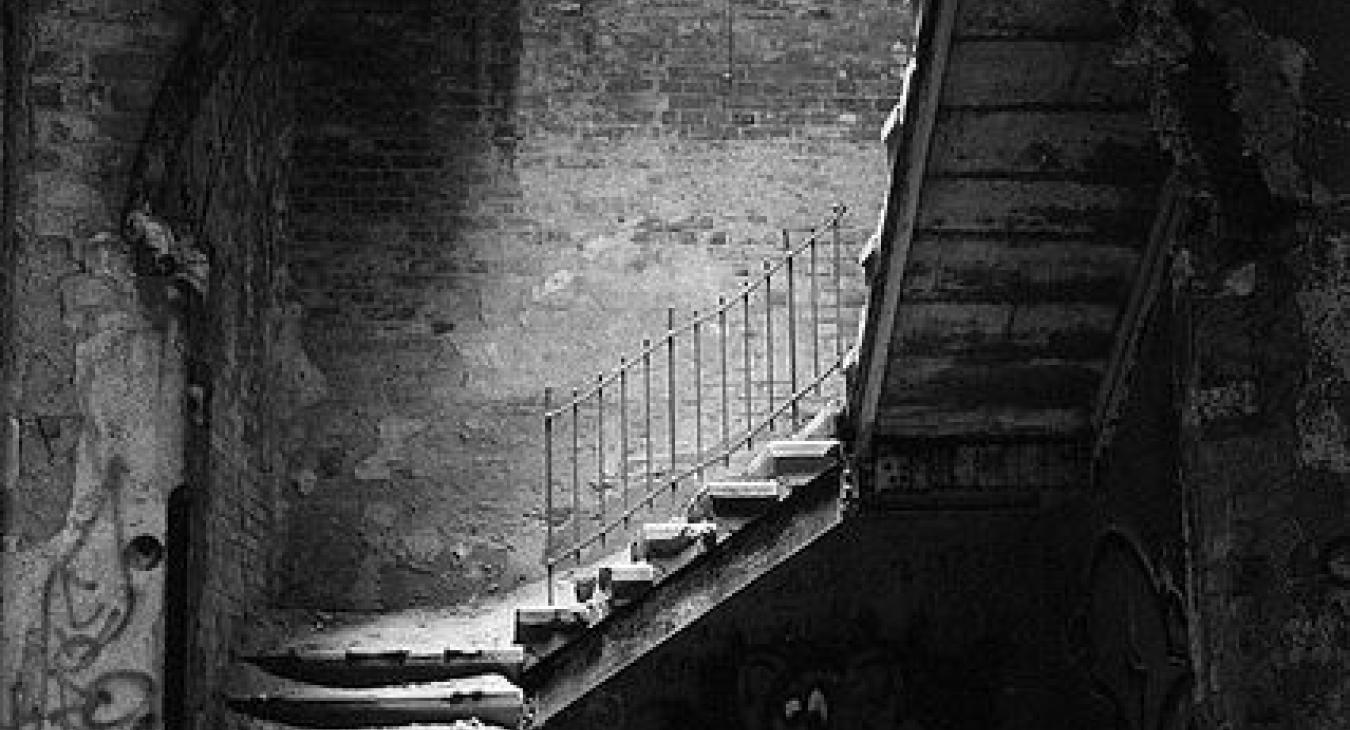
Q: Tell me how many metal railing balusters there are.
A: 13